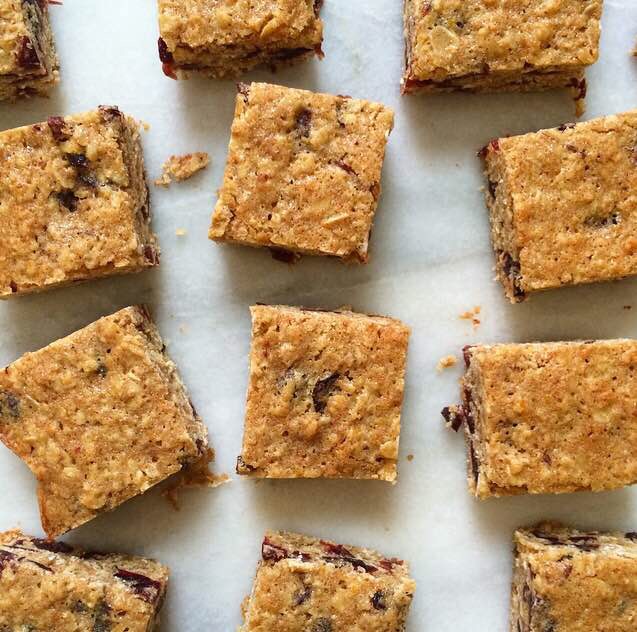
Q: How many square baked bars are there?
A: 12